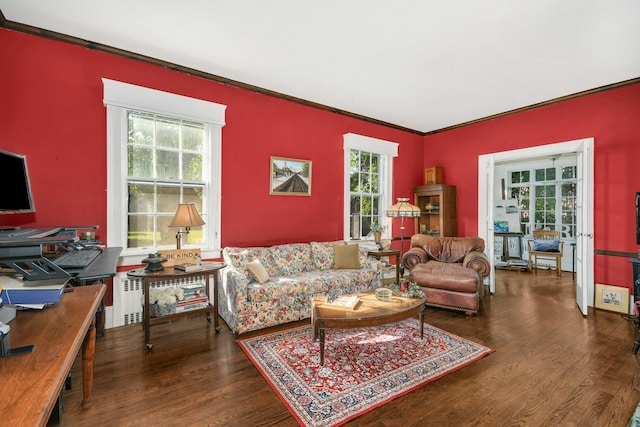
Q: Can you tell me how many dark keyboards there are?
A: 1